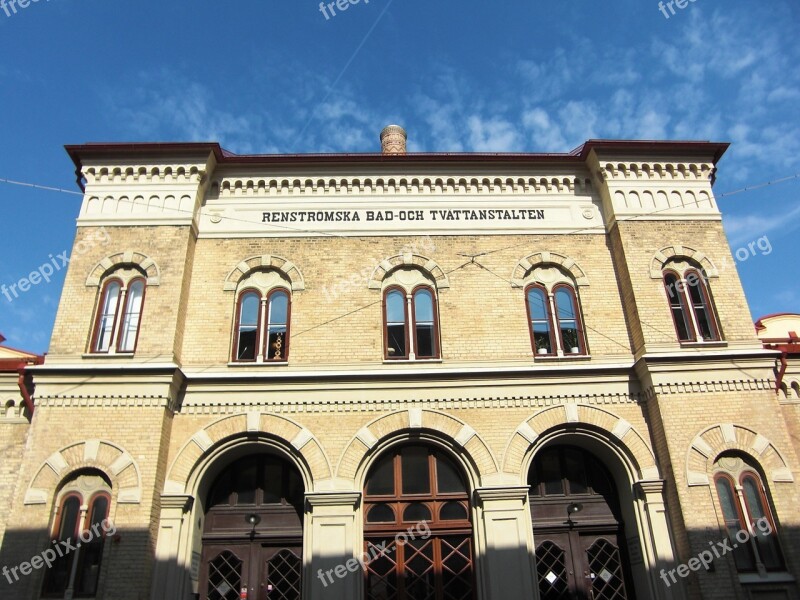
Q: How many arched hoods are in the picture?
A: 10